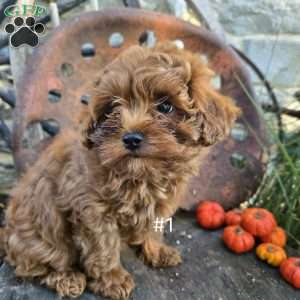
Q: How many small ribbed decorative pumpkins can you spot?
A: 7